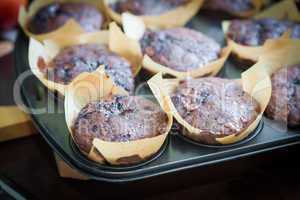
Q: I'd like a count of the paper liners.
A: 9